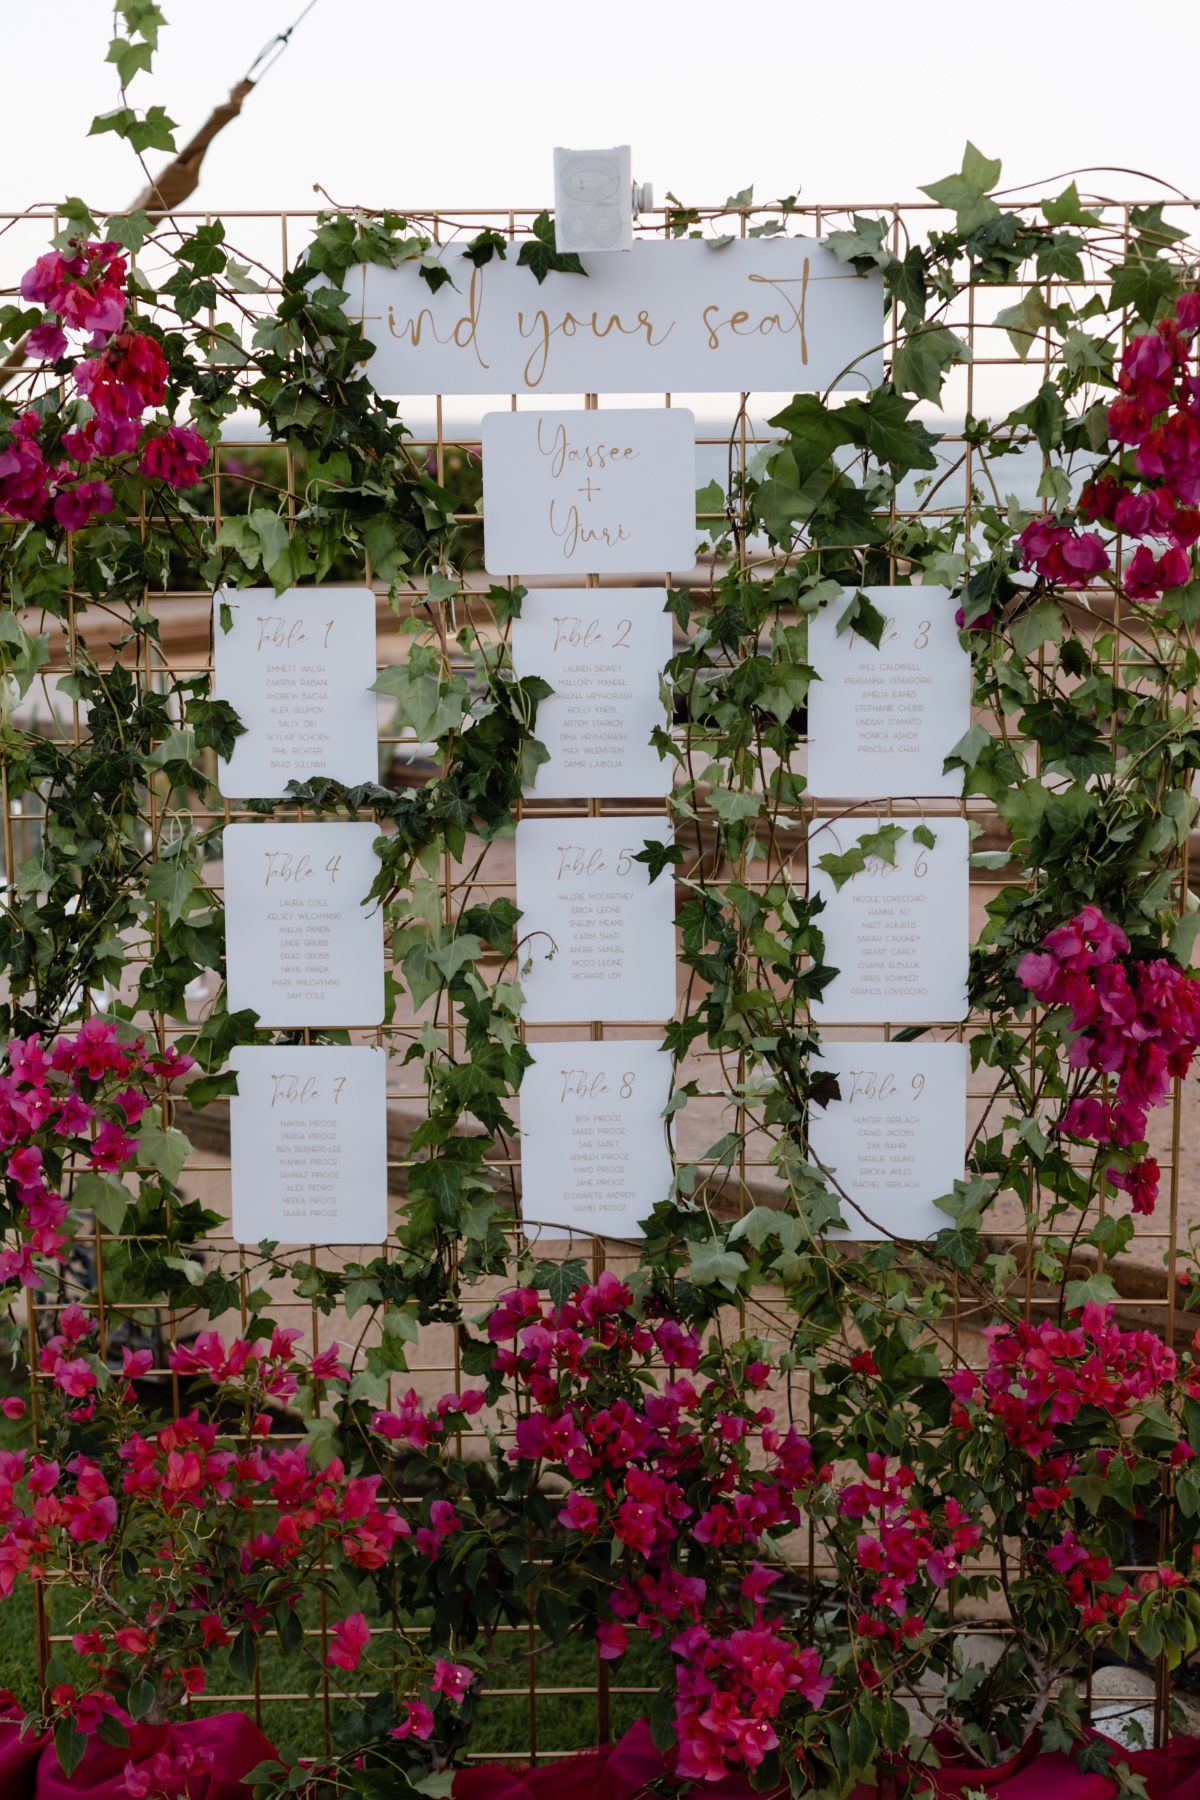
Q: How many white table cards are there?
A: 9